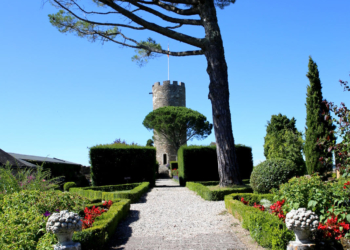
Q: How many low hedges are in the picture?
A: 4